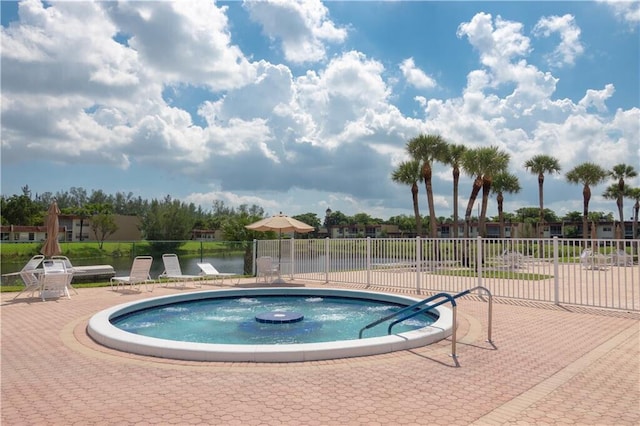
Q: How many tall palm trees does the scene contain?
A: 11